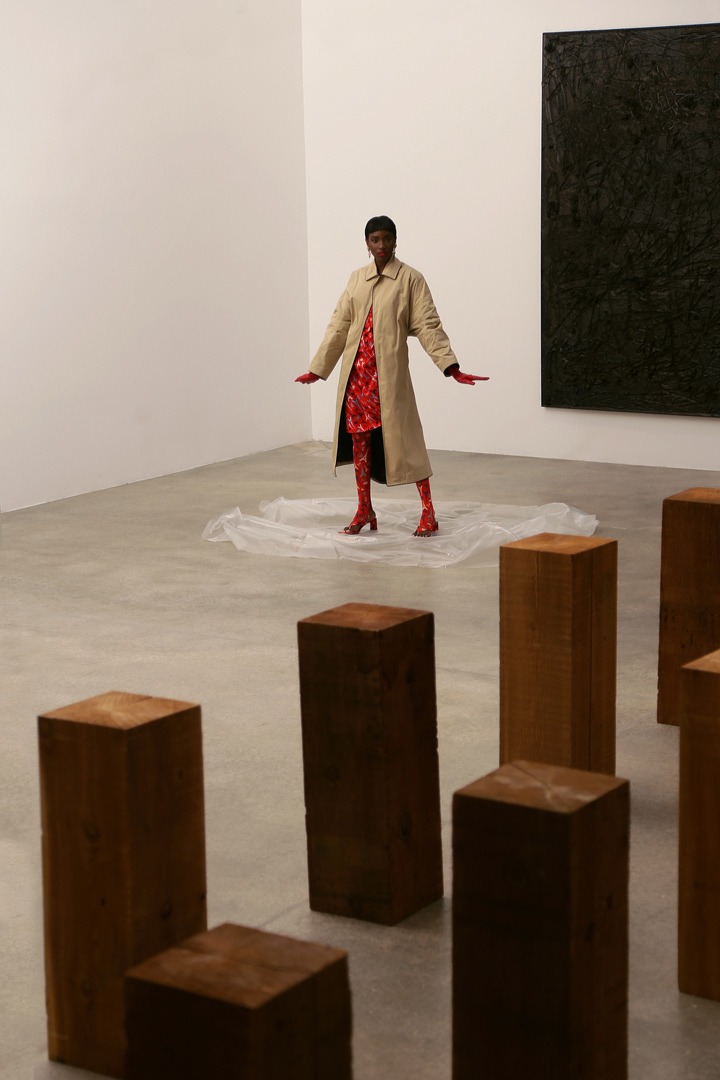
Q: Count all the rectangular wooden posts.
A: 7